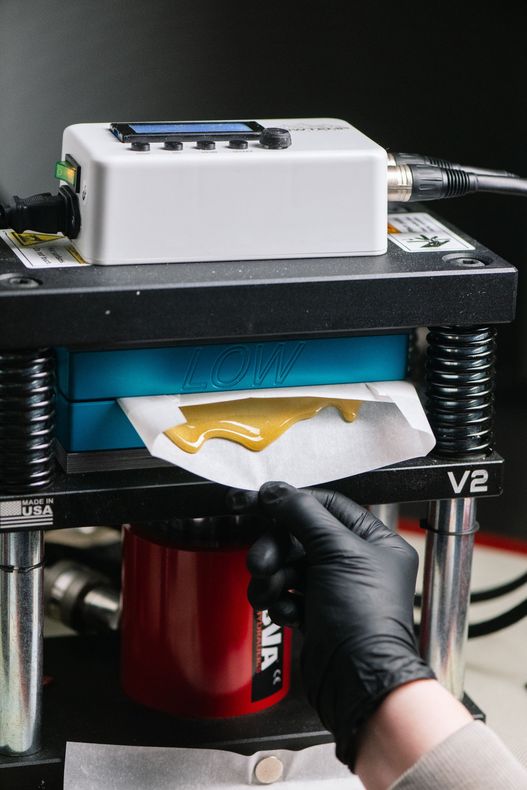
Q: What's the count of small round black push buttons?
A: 4